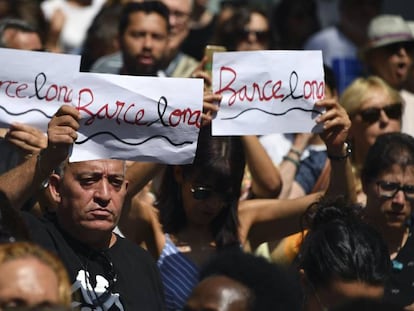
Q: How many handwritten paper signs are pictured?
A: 3